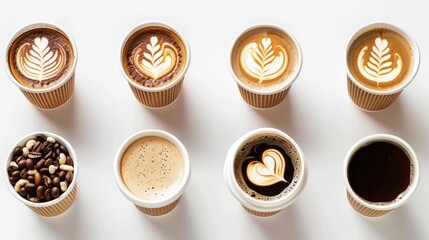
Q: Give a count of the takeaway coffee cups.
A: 8